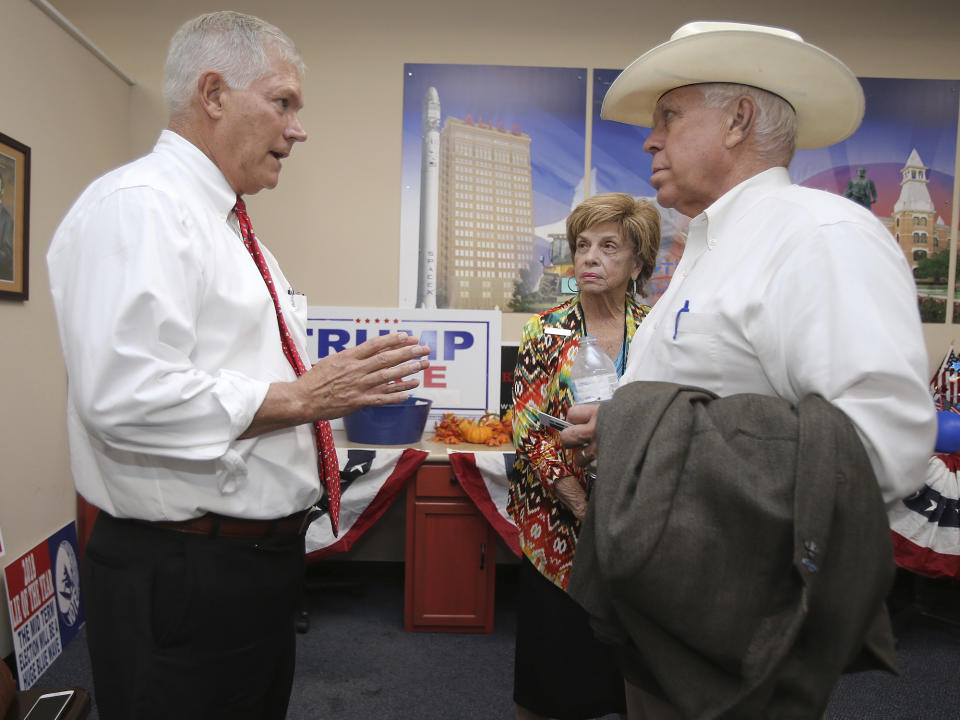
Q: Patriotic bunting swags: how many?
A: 3